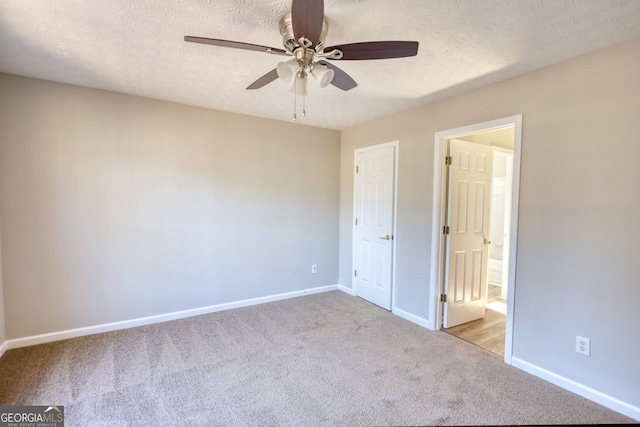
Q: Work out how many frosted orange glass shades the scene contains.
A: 0